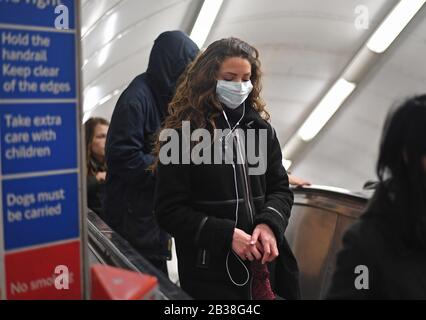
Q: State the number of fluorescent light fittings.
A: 4